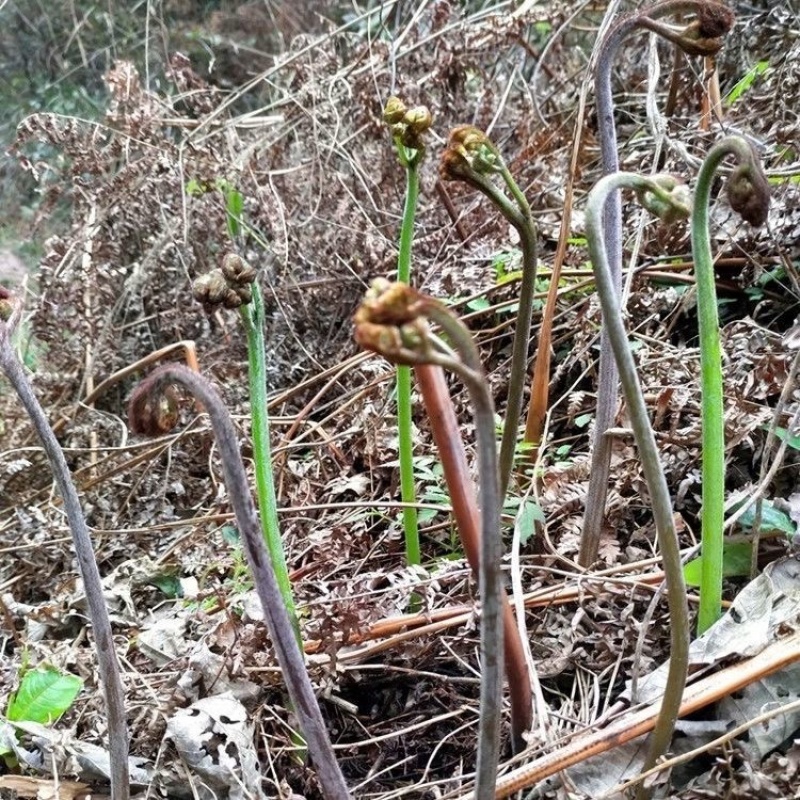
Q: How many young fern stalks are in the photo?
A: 9